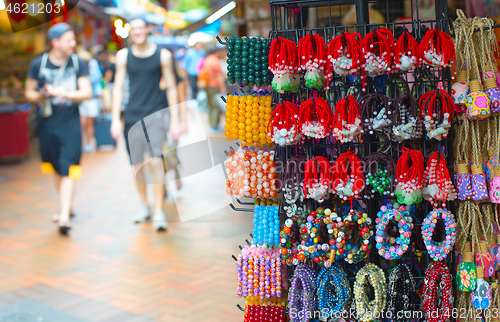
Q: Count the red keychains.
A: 14